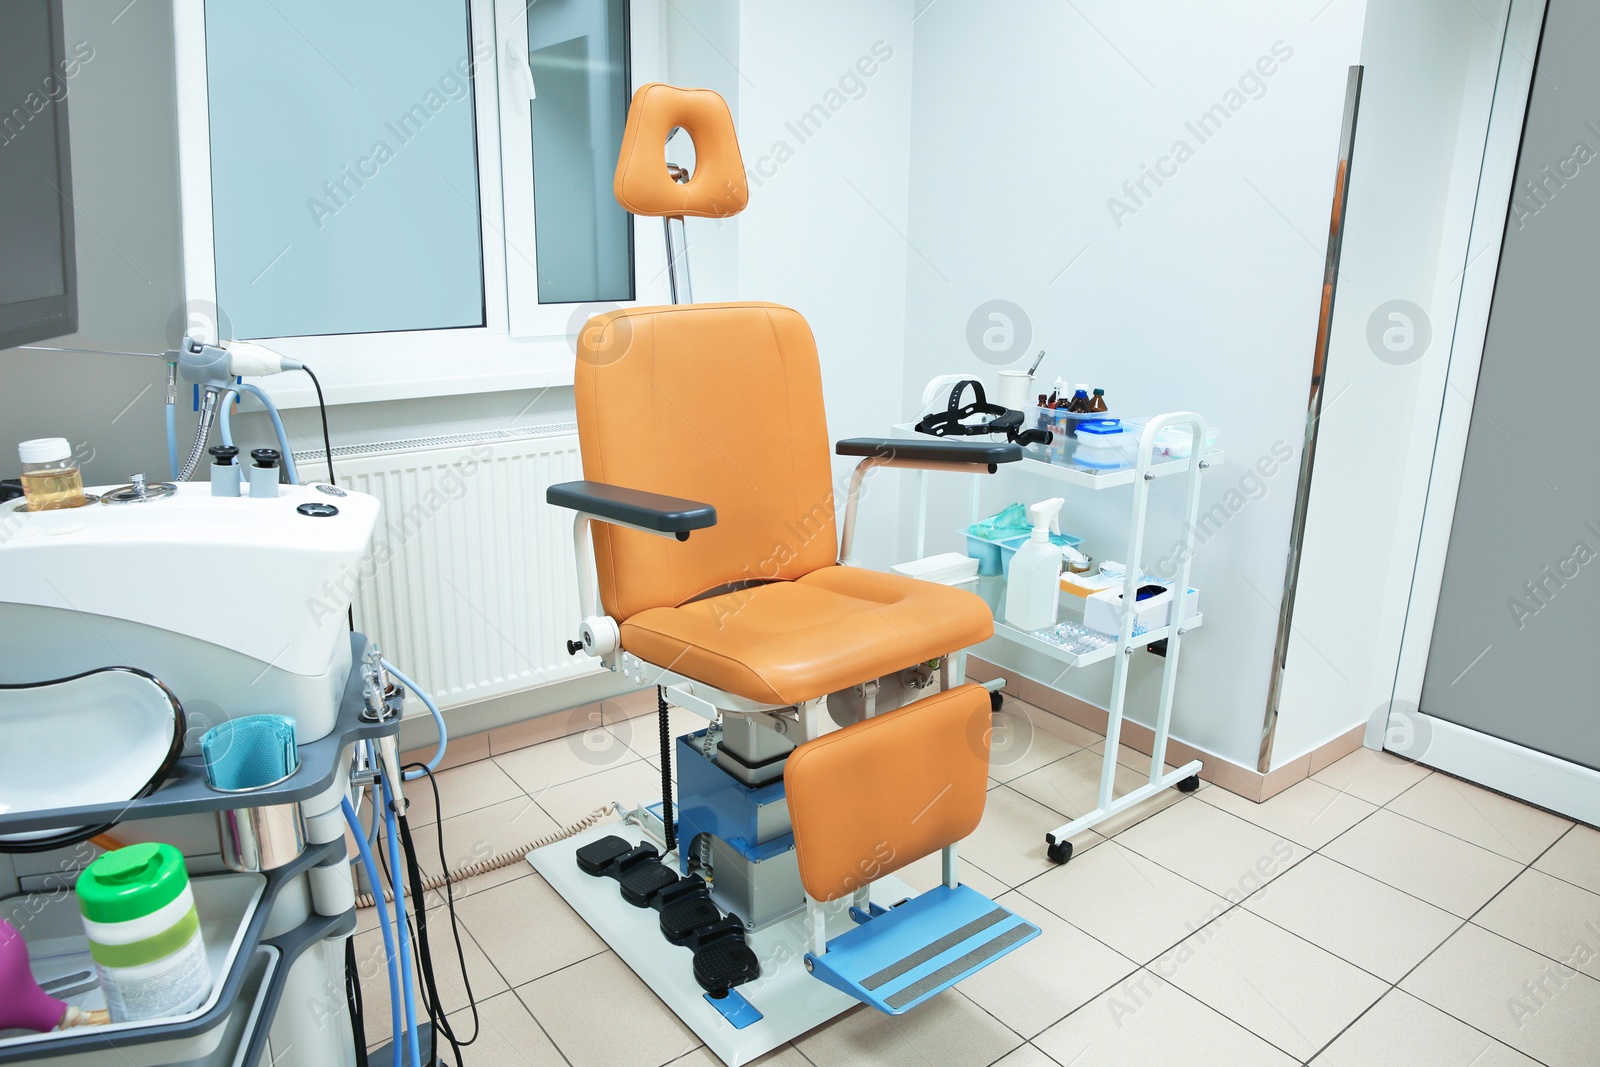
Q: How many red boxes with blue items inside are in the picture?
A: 0